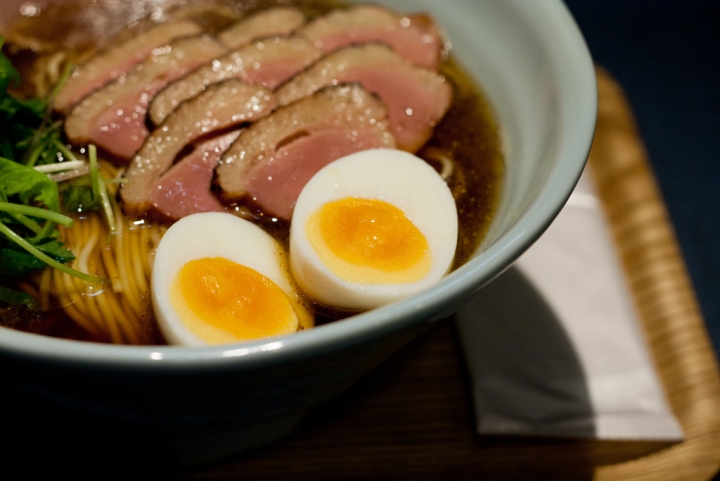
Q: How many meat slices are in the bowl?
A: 8